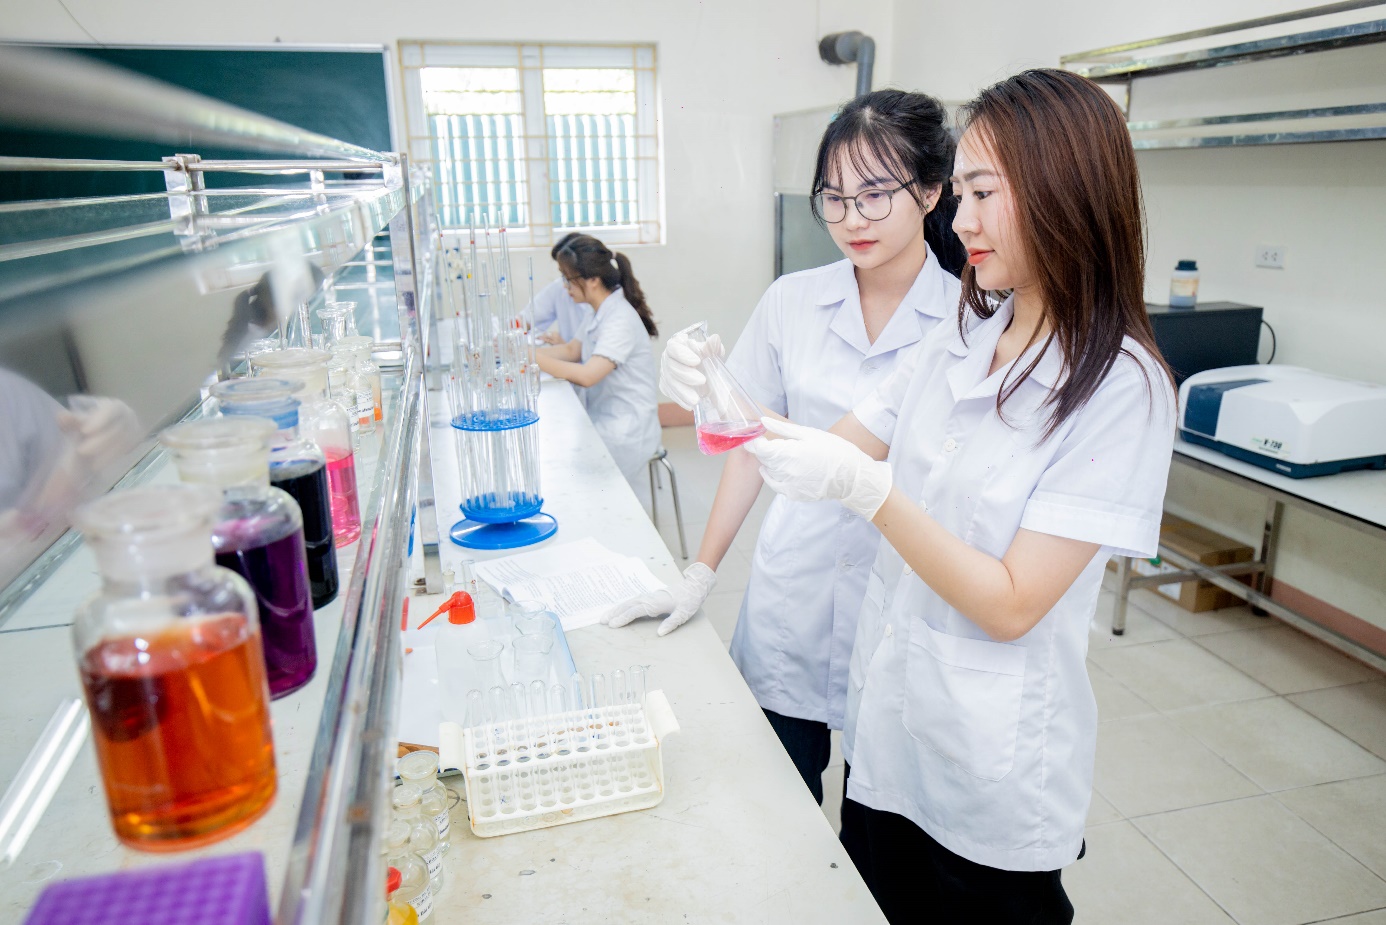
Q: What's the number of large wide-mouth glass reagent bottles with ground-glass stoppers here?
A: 4